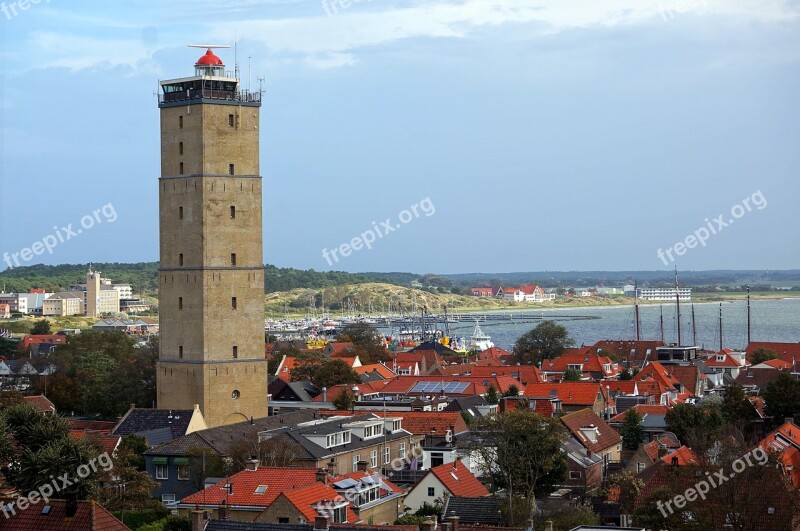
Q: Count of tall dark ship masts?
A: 6